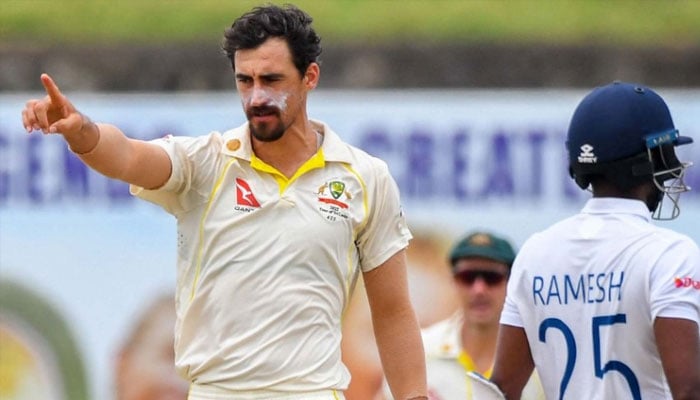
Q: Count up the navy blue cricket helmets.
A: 1